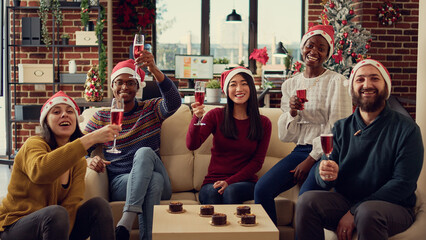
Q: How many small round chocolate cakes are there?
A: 5